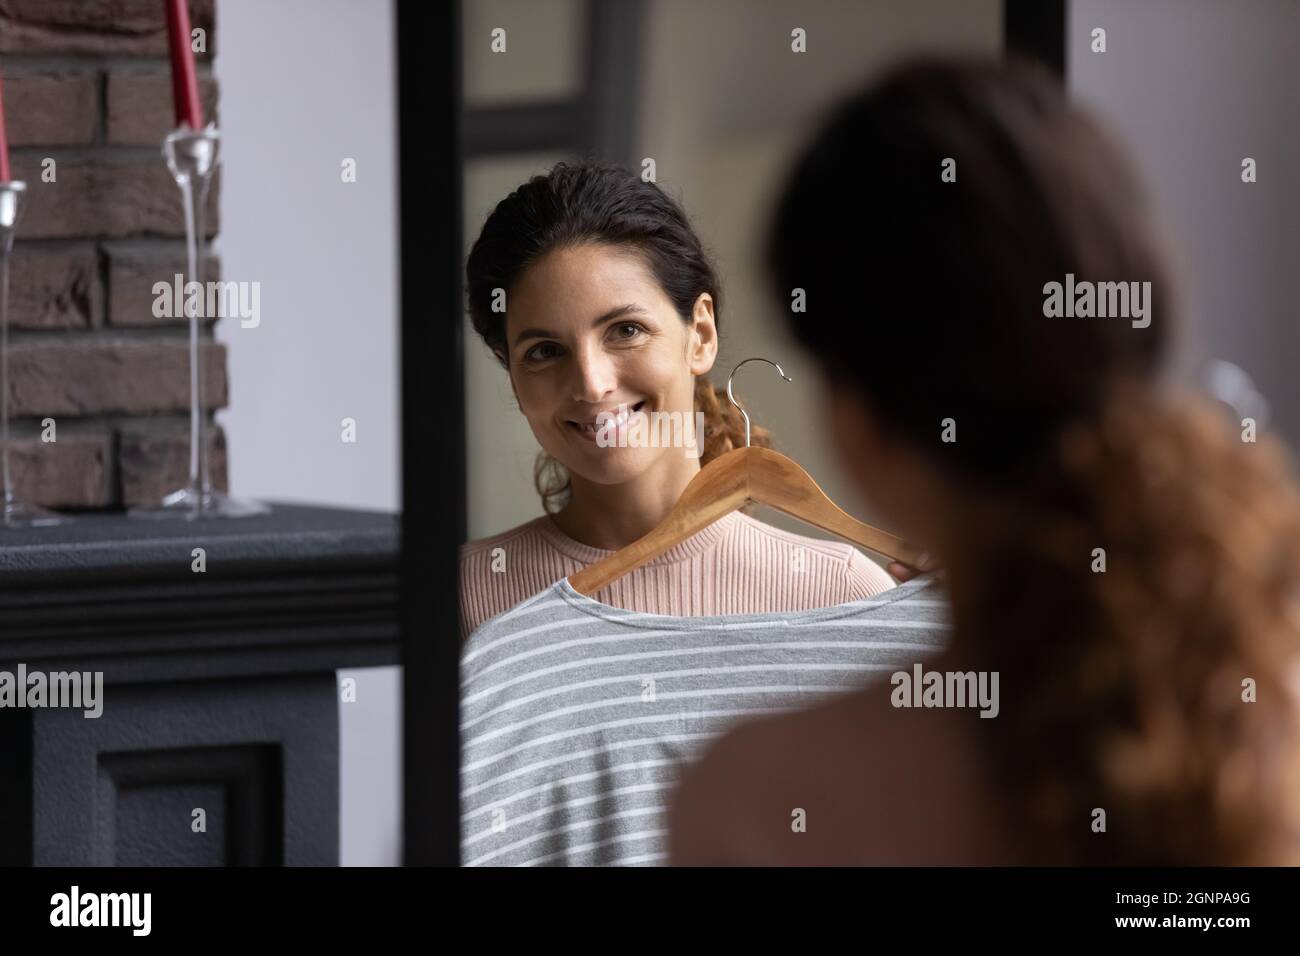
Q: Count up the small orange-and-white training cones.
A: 0